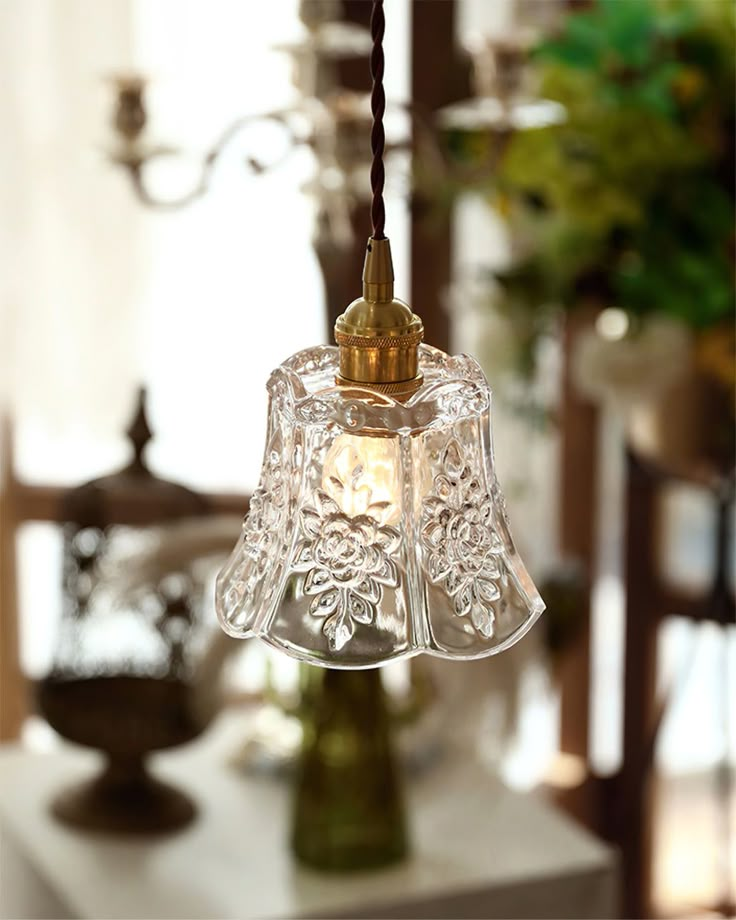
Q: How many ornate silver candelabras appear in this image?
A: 1